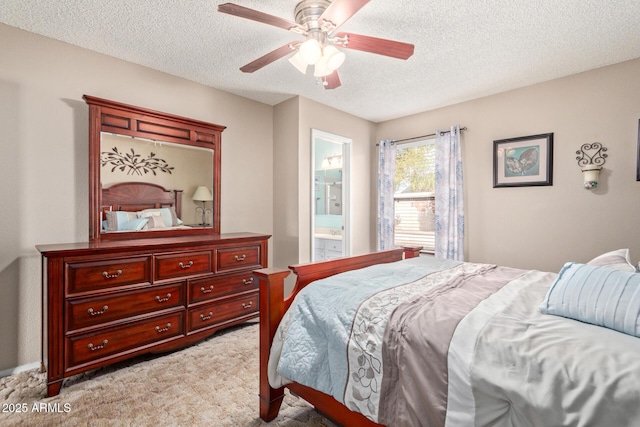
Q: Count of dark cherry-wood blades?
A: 5